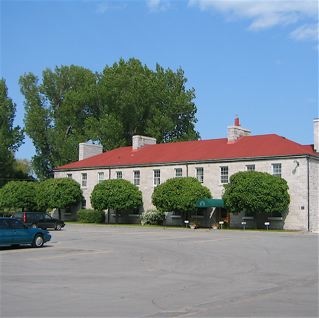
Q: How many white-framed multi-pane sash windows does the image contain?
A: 11